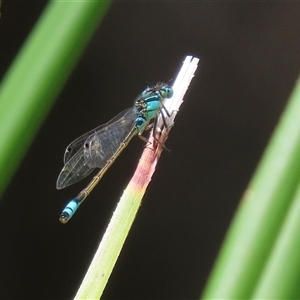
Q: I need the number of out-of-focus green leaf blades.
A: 3